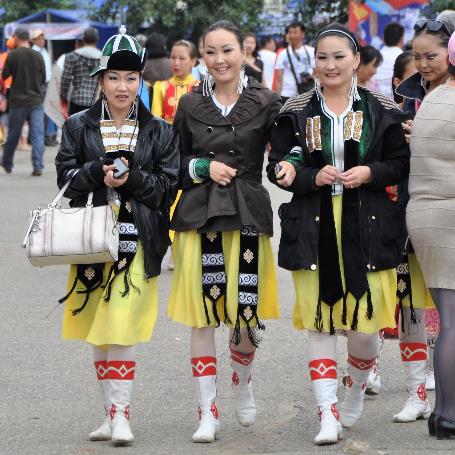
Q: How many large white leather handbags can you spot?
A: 1